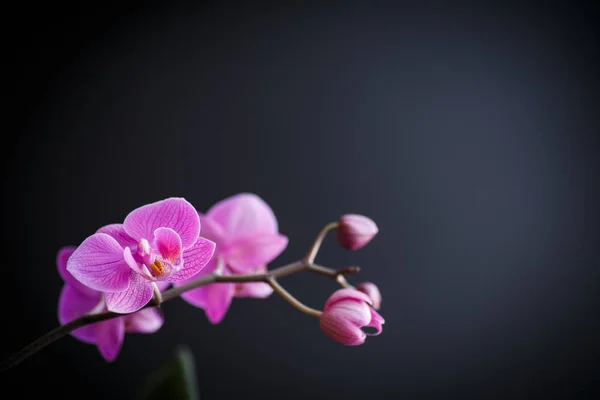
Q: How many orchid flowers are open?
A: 3